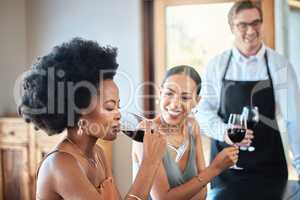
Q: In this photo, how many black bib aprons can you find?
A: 1